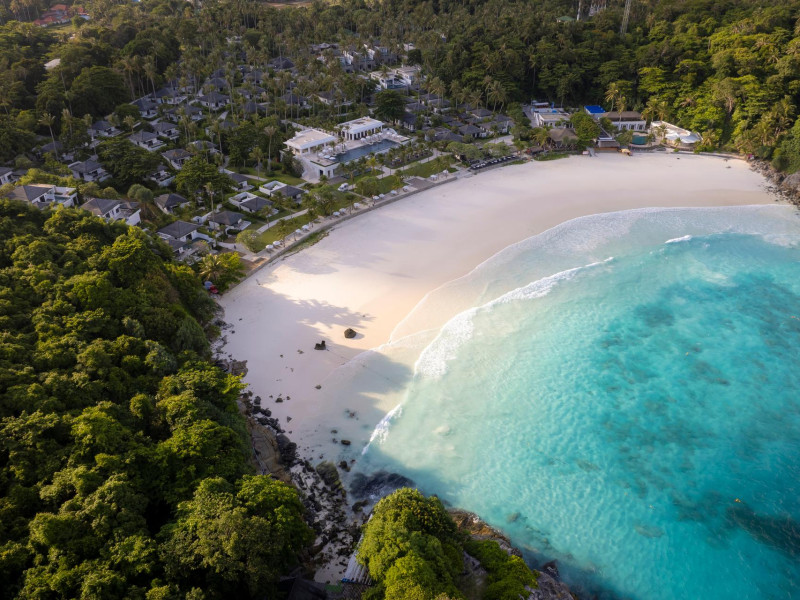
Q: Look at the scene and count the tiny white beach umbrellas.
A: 13